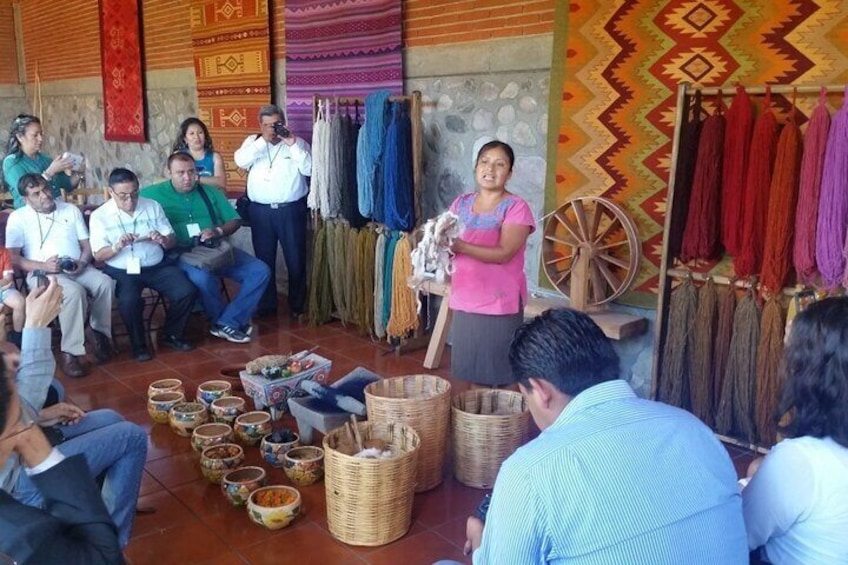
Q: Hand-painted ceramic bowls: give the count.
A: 12